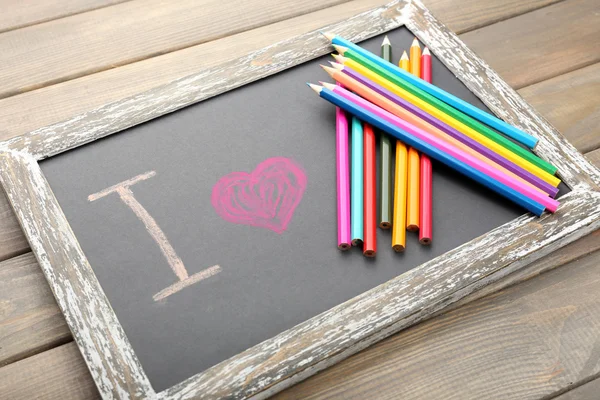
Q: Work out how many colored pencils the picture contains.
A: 14